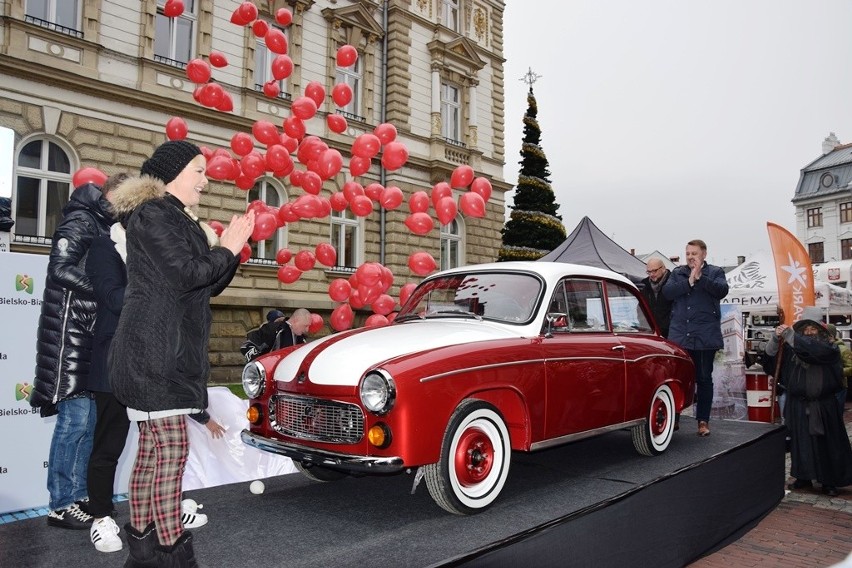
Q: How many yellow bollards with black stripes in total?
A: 0